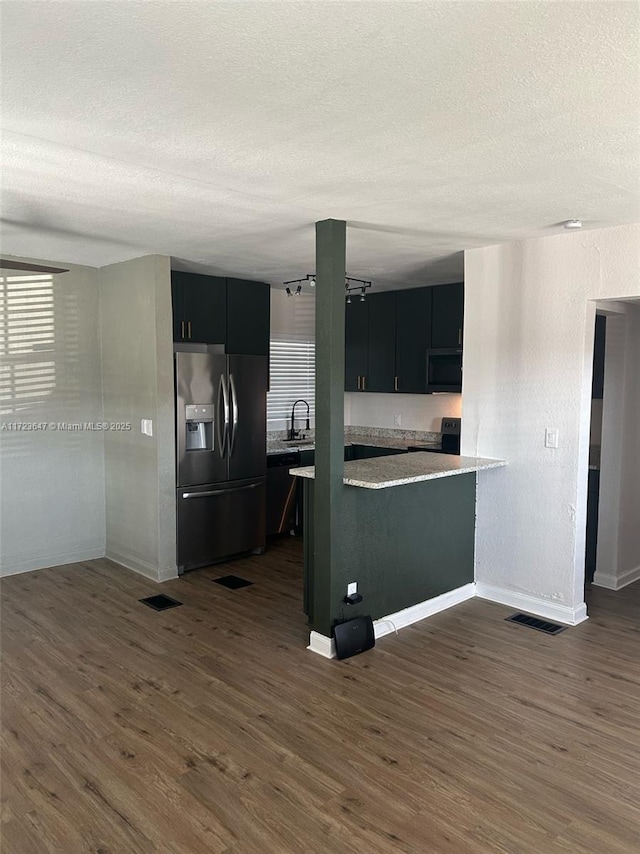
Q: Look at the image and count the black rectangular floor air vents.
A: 3